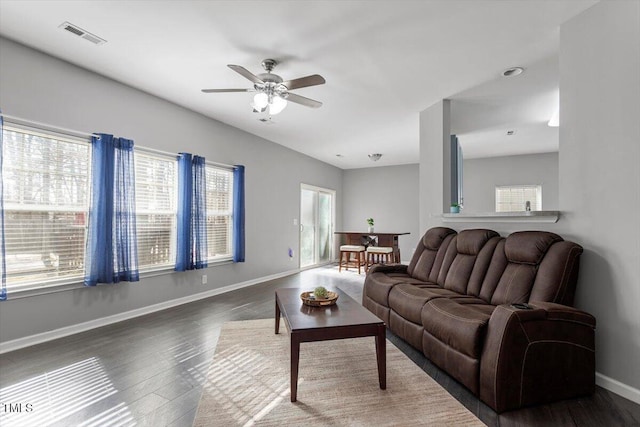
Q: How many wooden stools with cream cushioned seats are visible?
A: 2